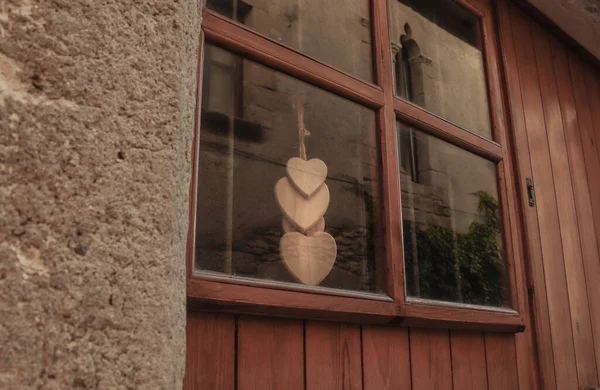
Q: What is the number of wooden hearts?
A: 4